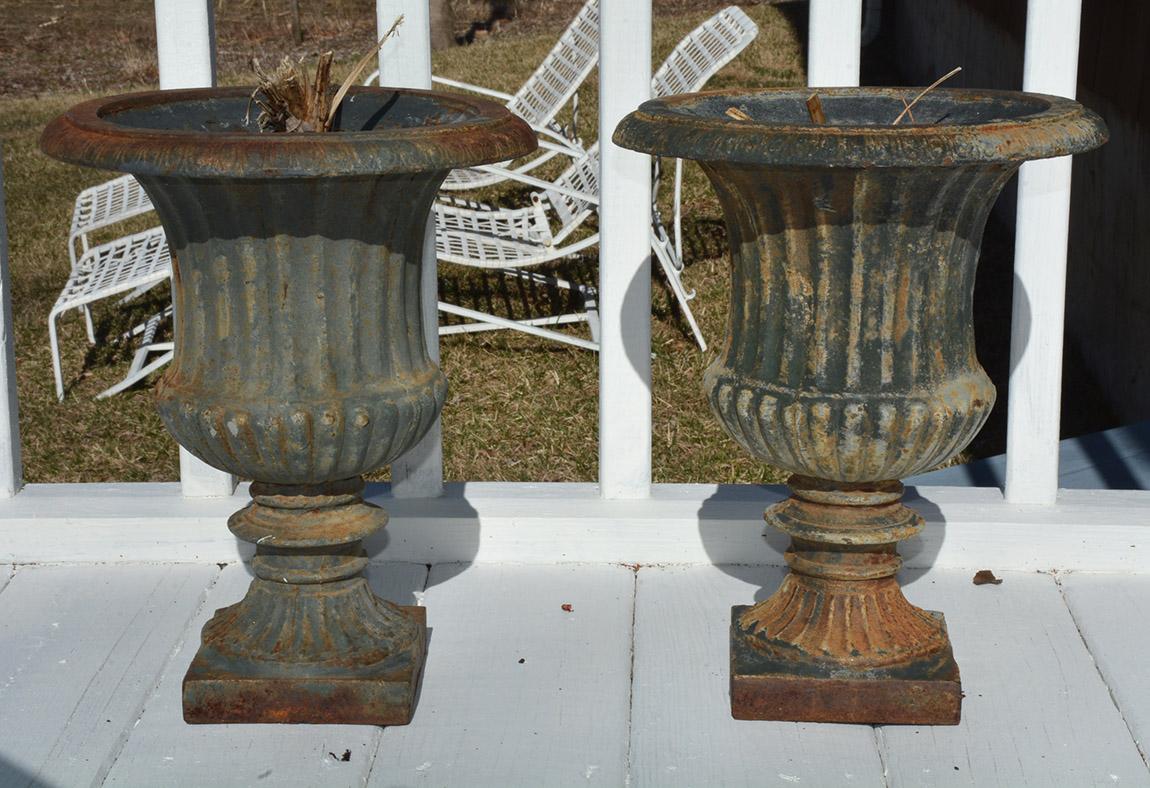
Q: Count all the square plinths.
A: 2